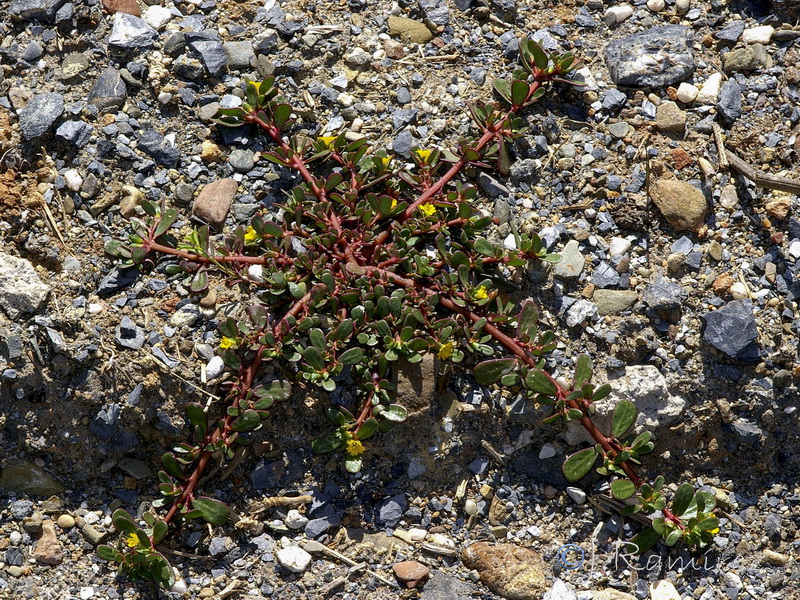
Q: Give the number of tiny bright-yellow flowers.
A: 13